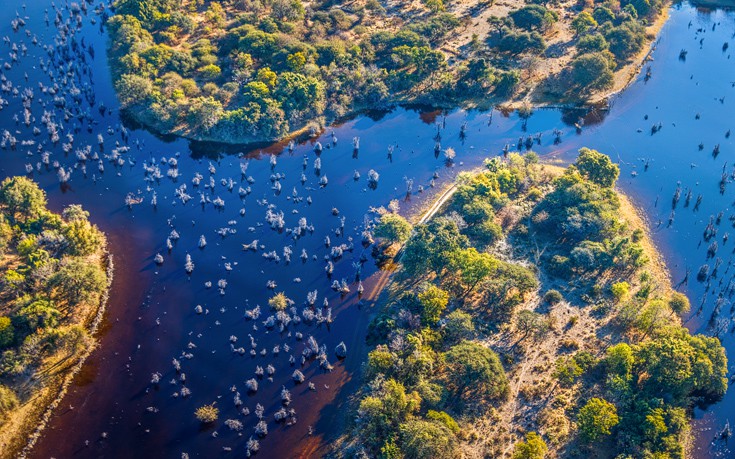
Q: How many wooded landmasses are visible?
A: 3